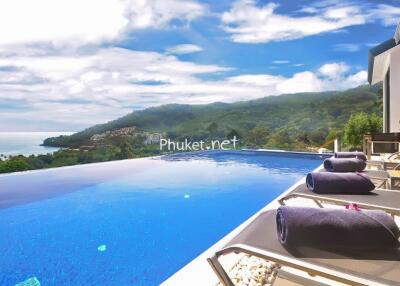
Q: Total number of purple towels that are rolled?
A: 4